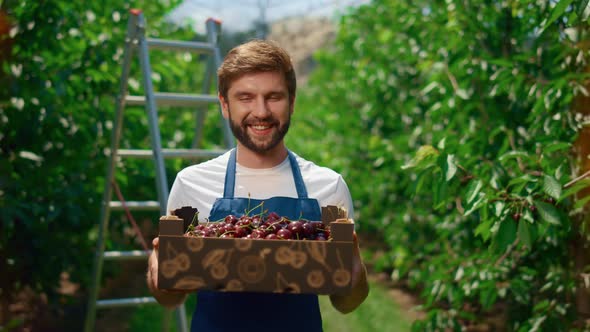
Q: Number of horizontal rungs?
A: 6